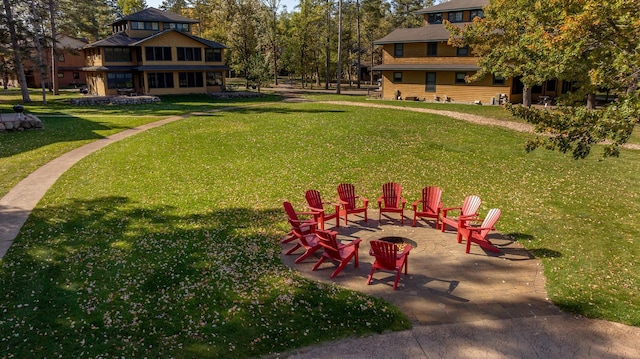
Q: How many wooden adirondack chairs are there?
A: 10